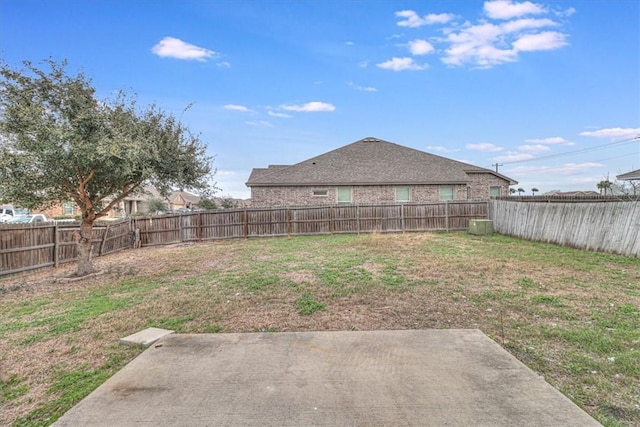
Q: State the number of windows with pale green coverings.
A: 4